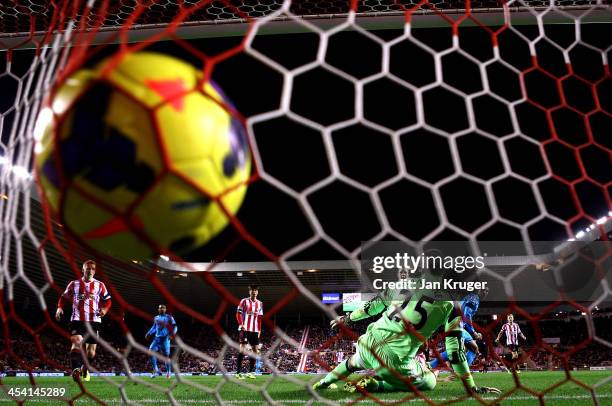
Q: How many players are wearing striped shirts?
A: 3